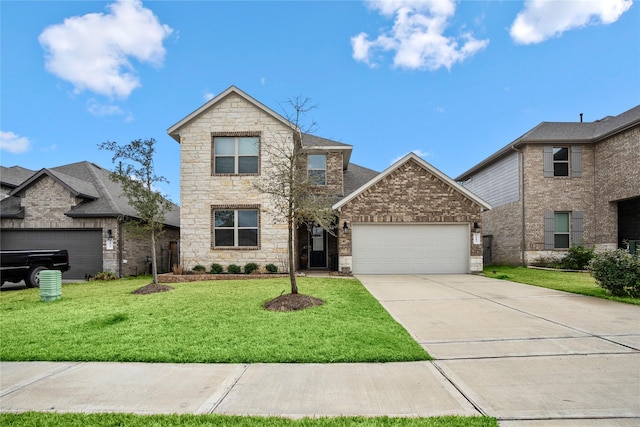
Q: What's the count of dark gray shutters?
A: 4